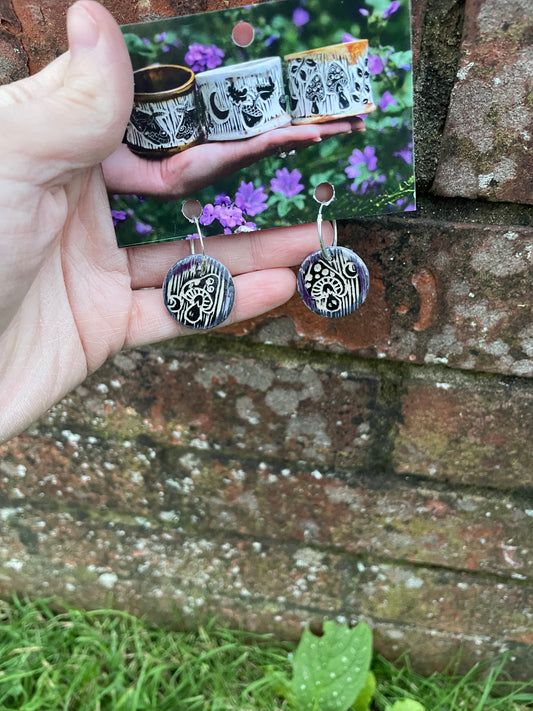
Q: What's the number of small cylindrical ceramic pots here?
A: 3